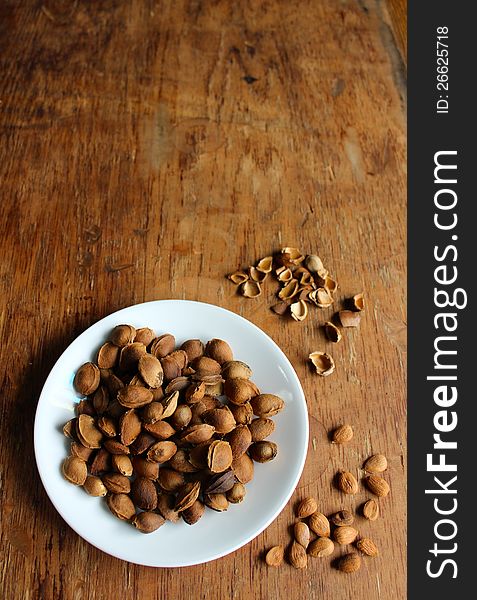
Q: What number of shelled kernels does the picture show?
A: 15